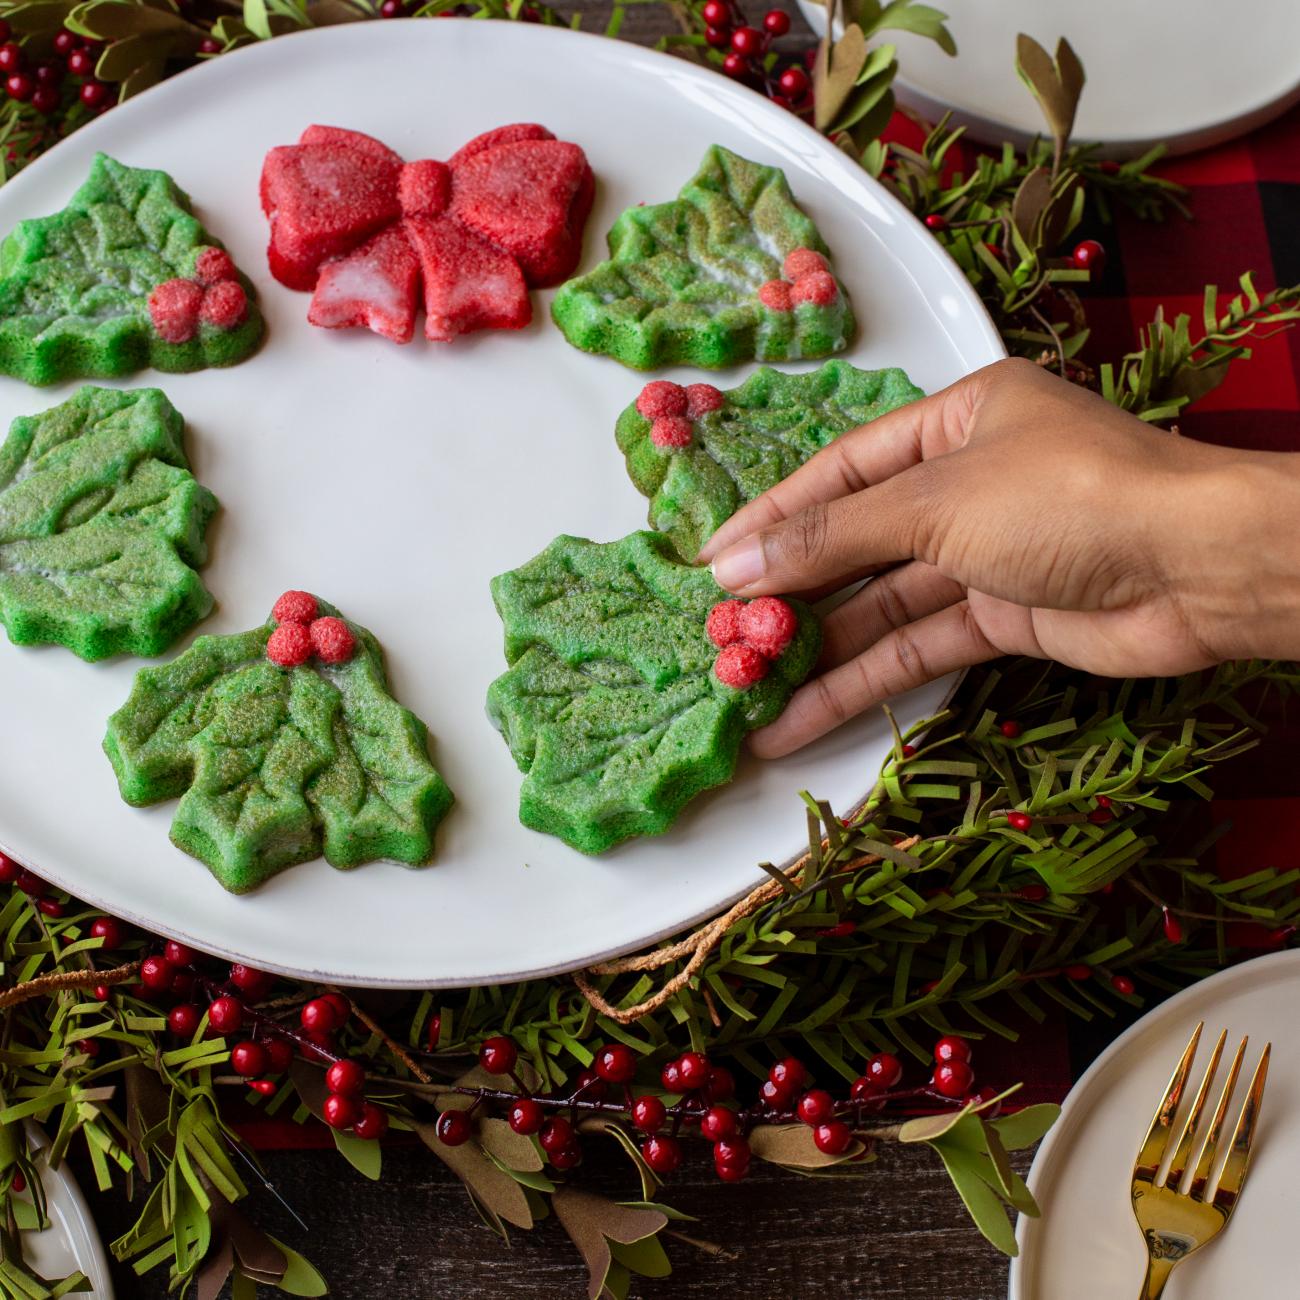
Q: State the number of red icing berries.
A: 15